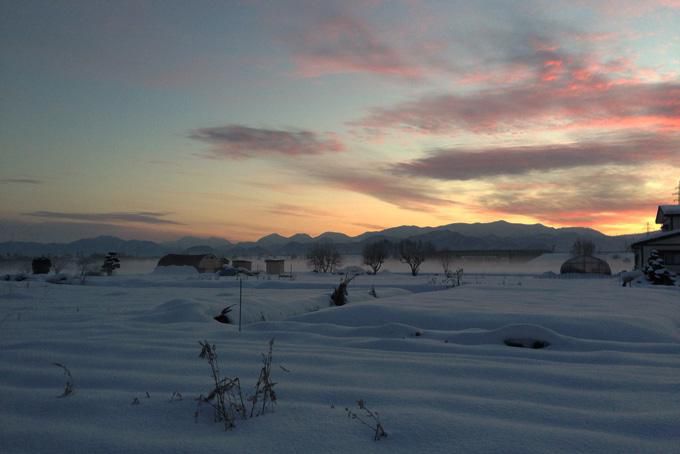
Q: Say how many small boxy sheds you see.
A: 2